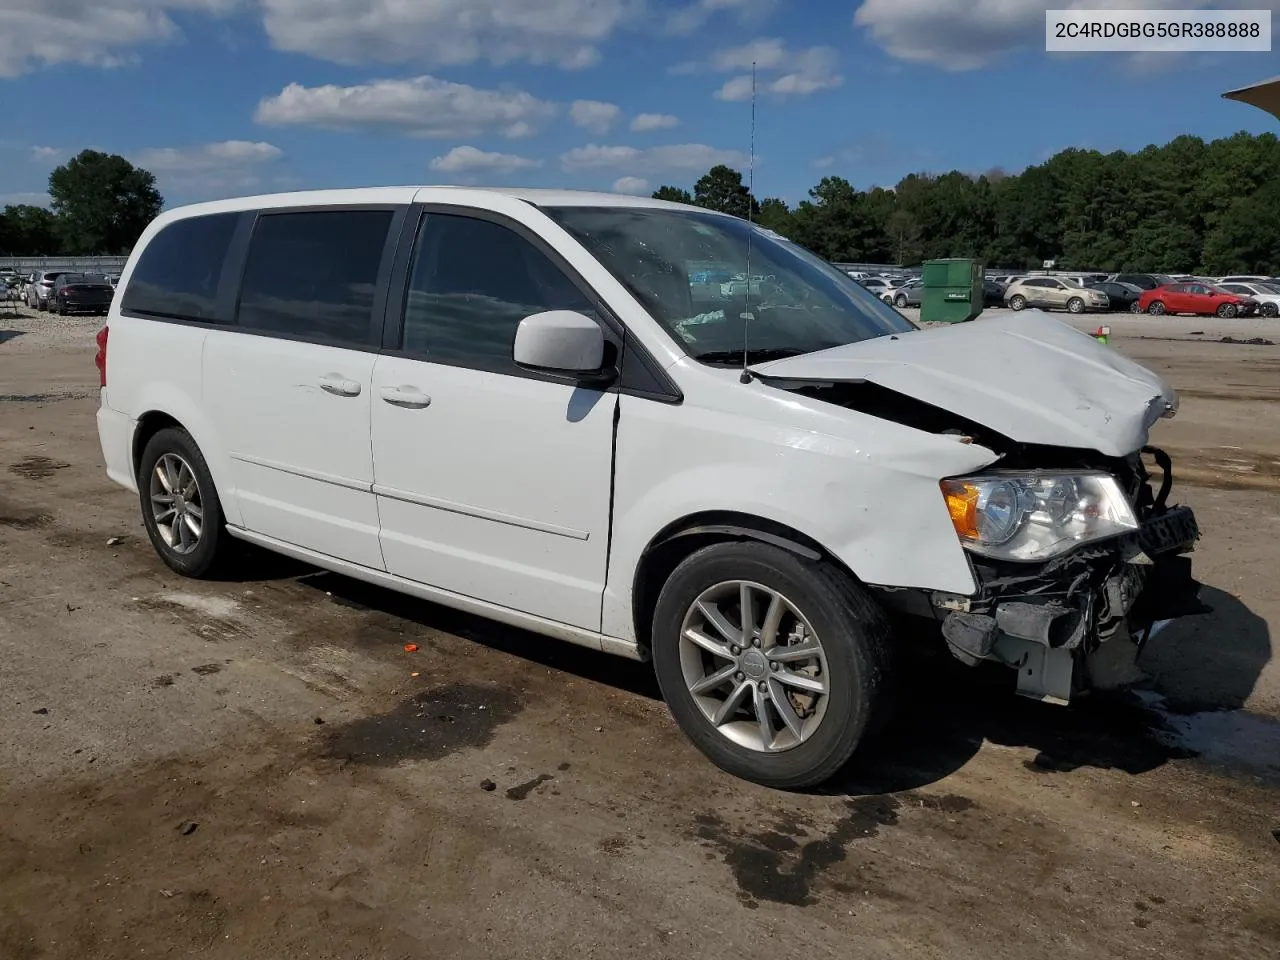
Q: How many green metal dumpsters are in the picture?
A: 1